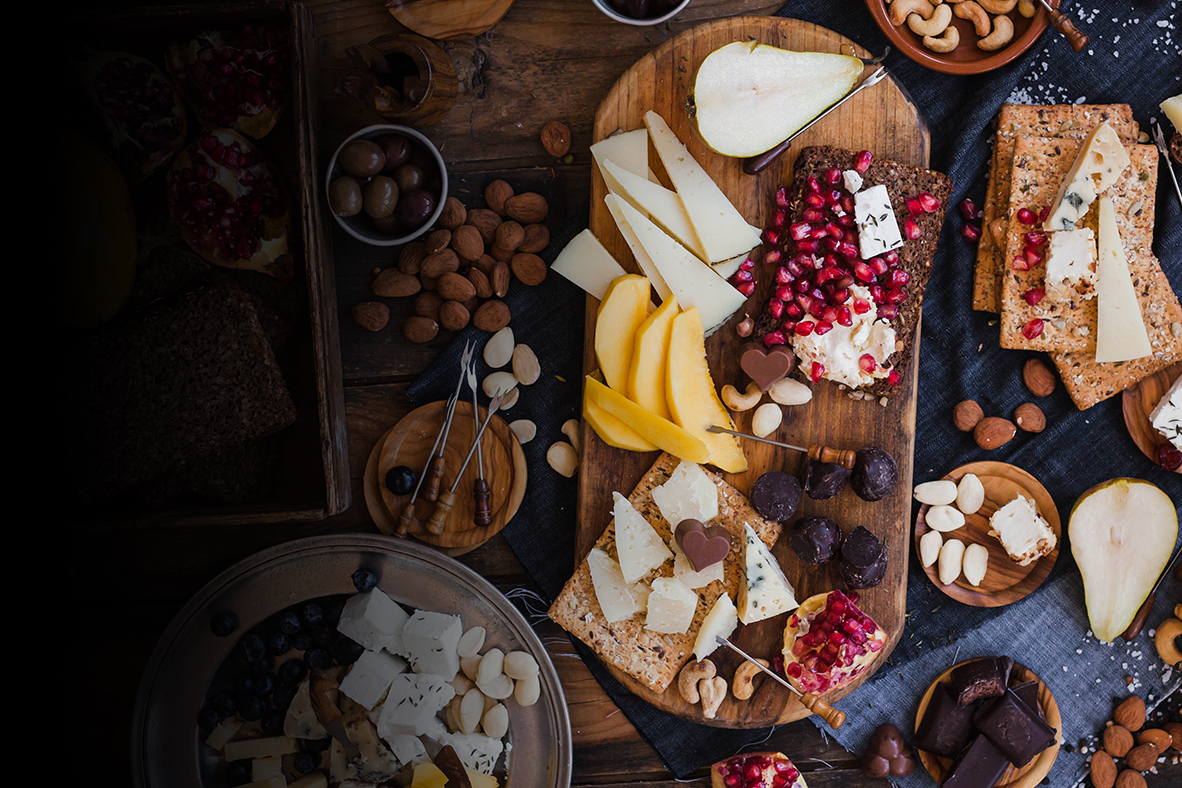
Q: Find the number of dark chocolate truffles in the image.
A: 5